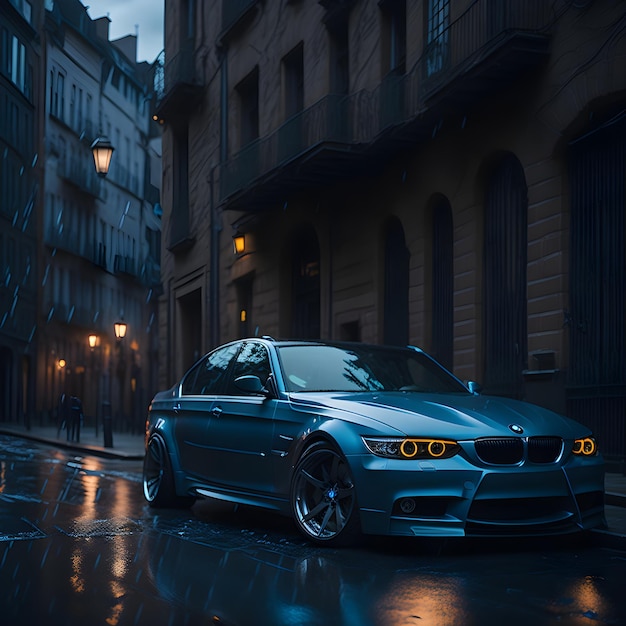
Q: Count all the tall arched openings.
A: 5